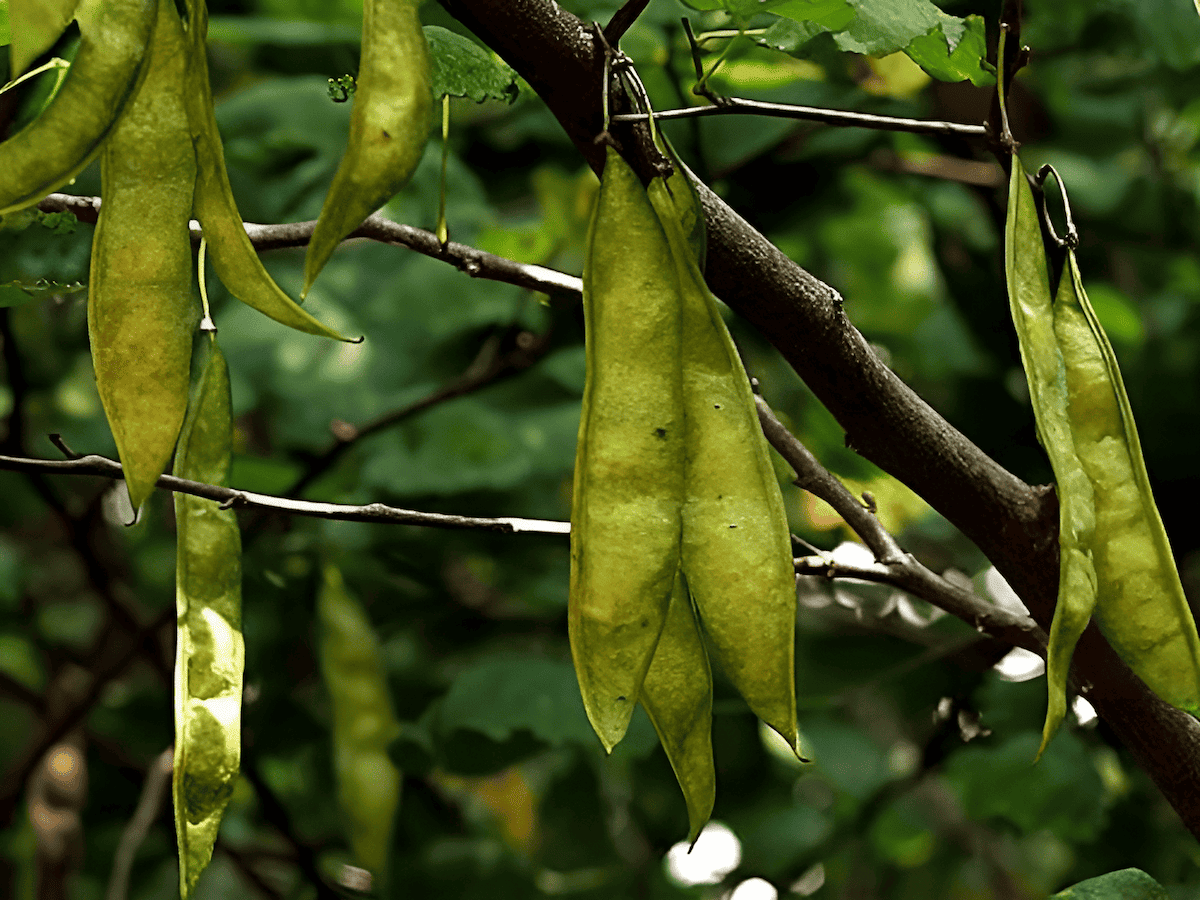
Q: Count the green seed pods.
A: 12